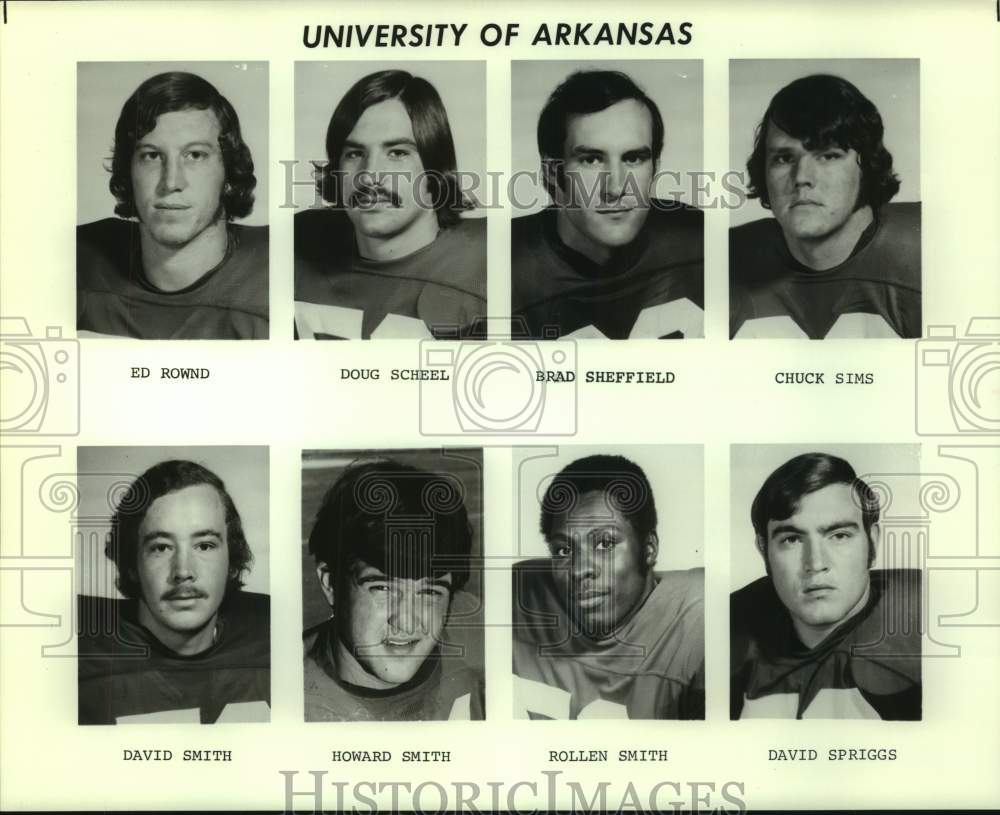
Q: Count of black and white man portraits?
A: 8